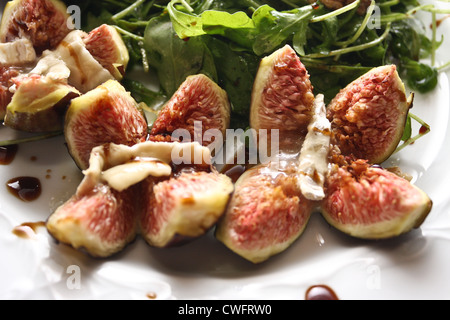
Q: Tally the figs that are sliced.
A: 3